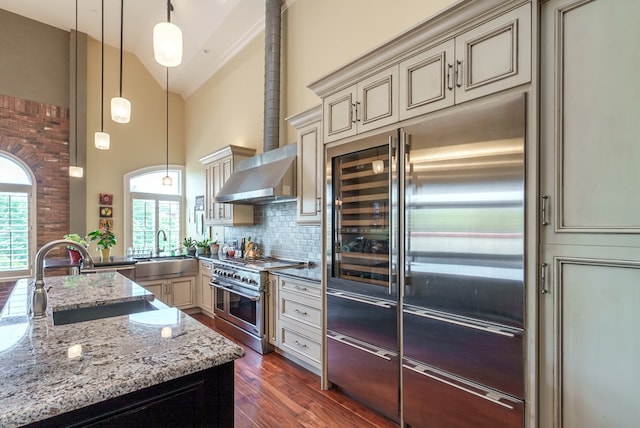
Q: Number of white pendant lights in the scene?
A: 5